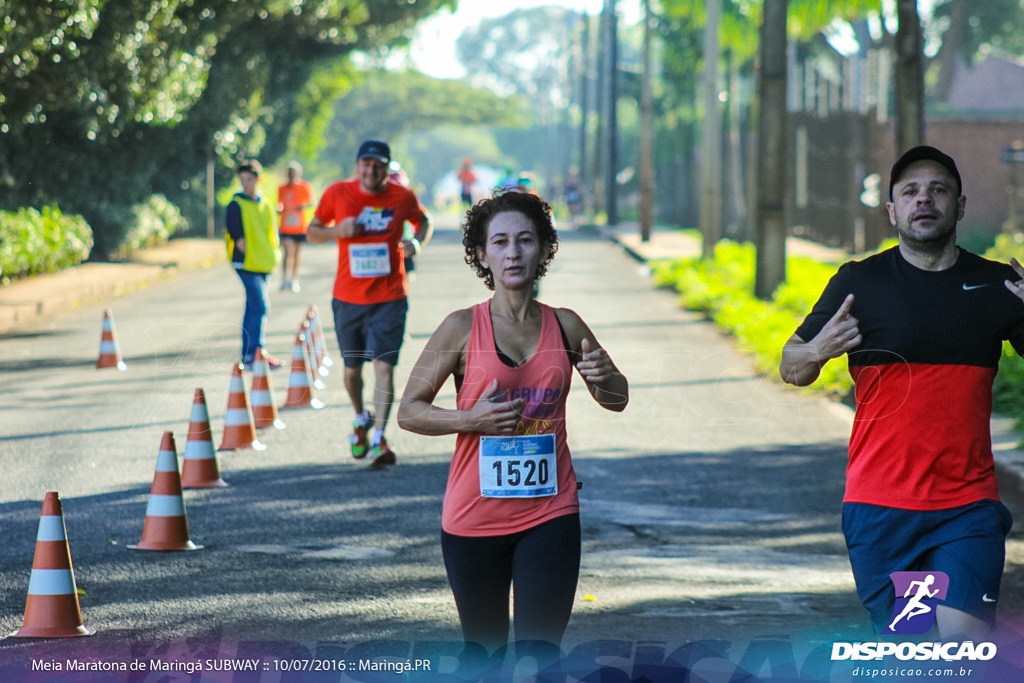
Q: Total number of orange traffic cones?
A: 10